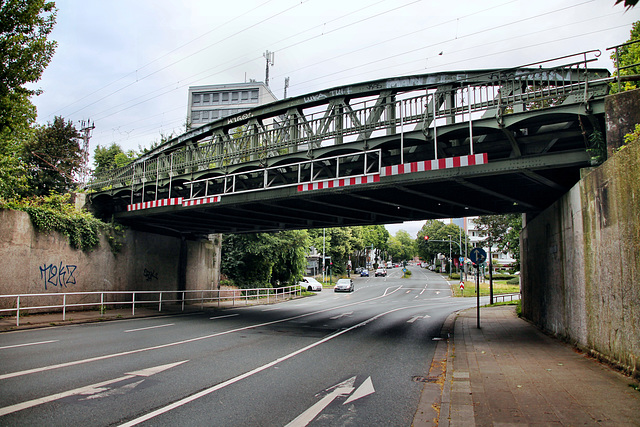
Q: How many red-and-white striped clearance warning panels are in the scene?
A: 4